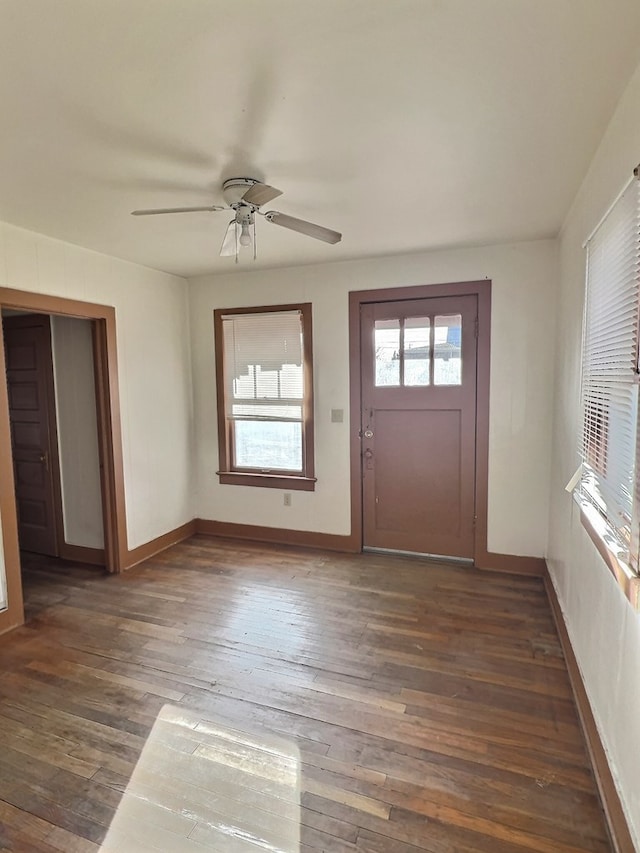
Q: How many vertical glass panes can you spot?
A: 3